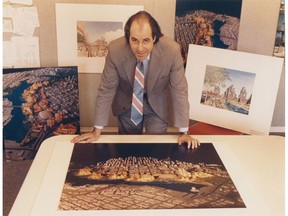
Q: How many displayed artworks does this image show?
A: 5